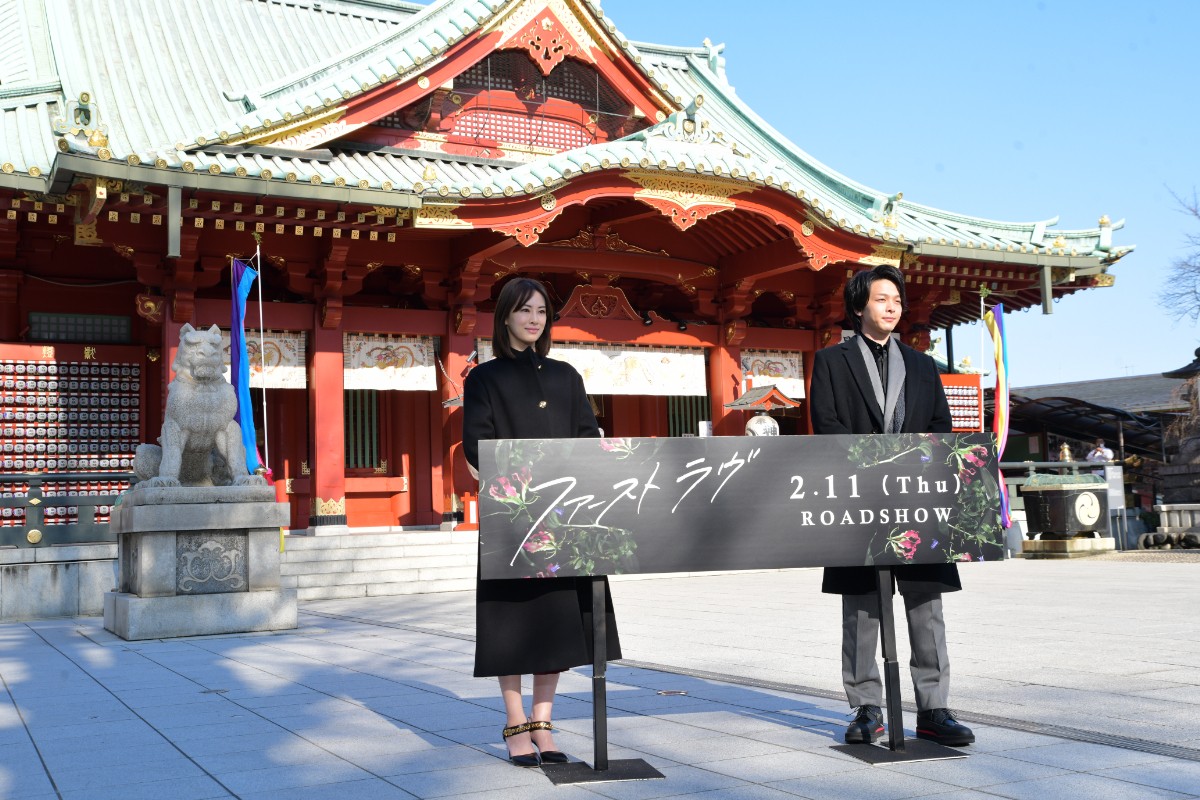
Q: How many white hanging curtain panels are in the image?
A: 4